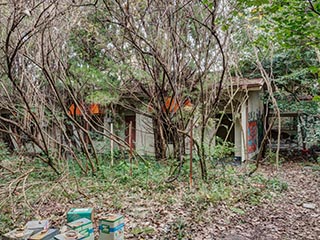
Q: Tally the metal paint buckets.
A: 7